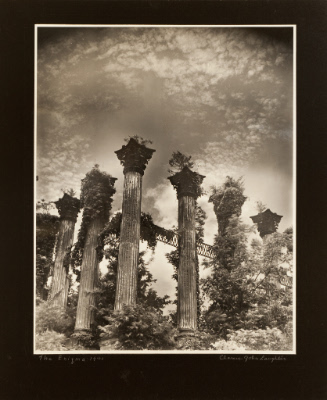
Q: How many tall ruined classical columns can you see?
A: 6